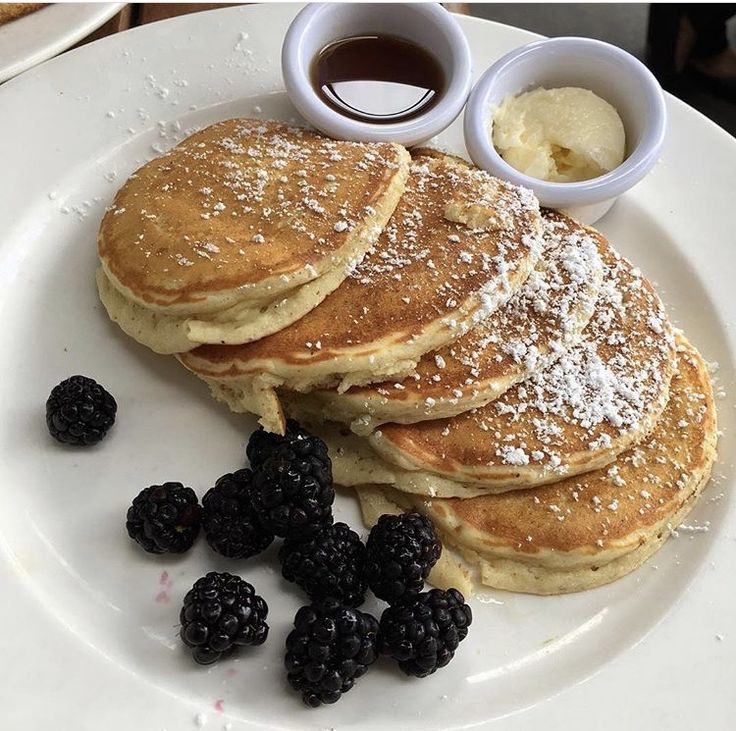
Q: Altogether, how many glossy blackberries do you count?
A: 10